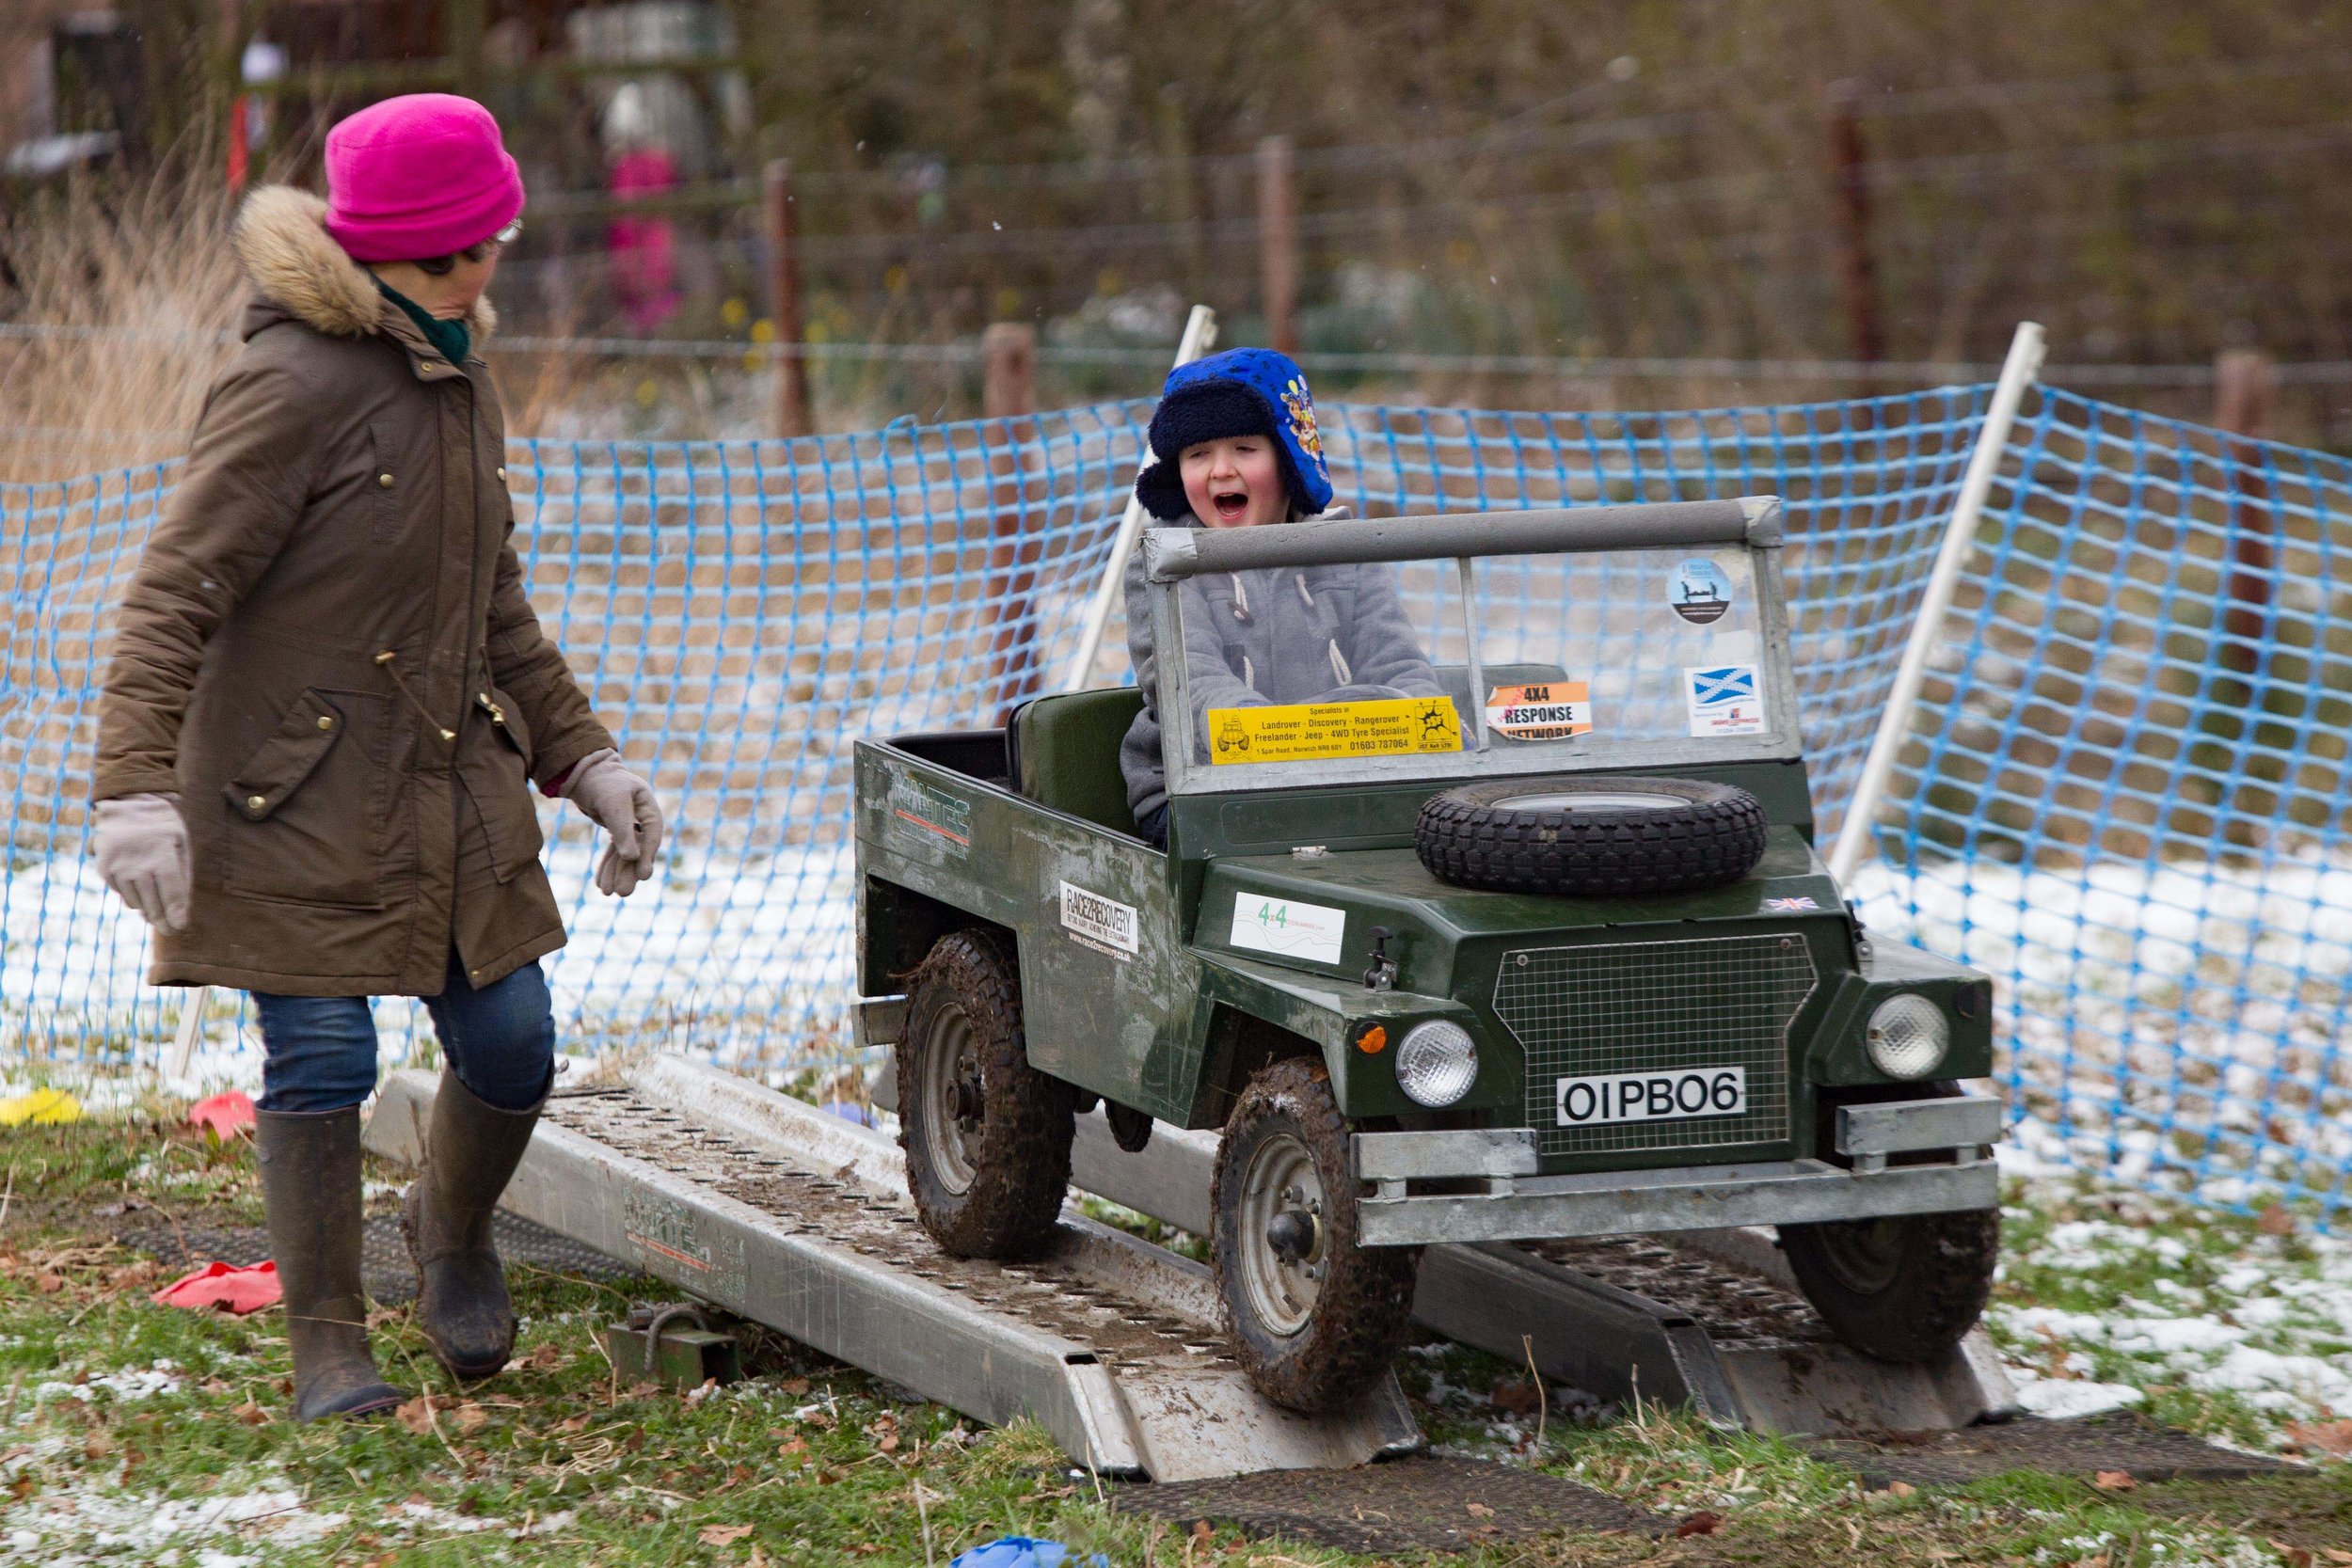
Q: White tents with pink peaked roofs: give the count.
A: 0